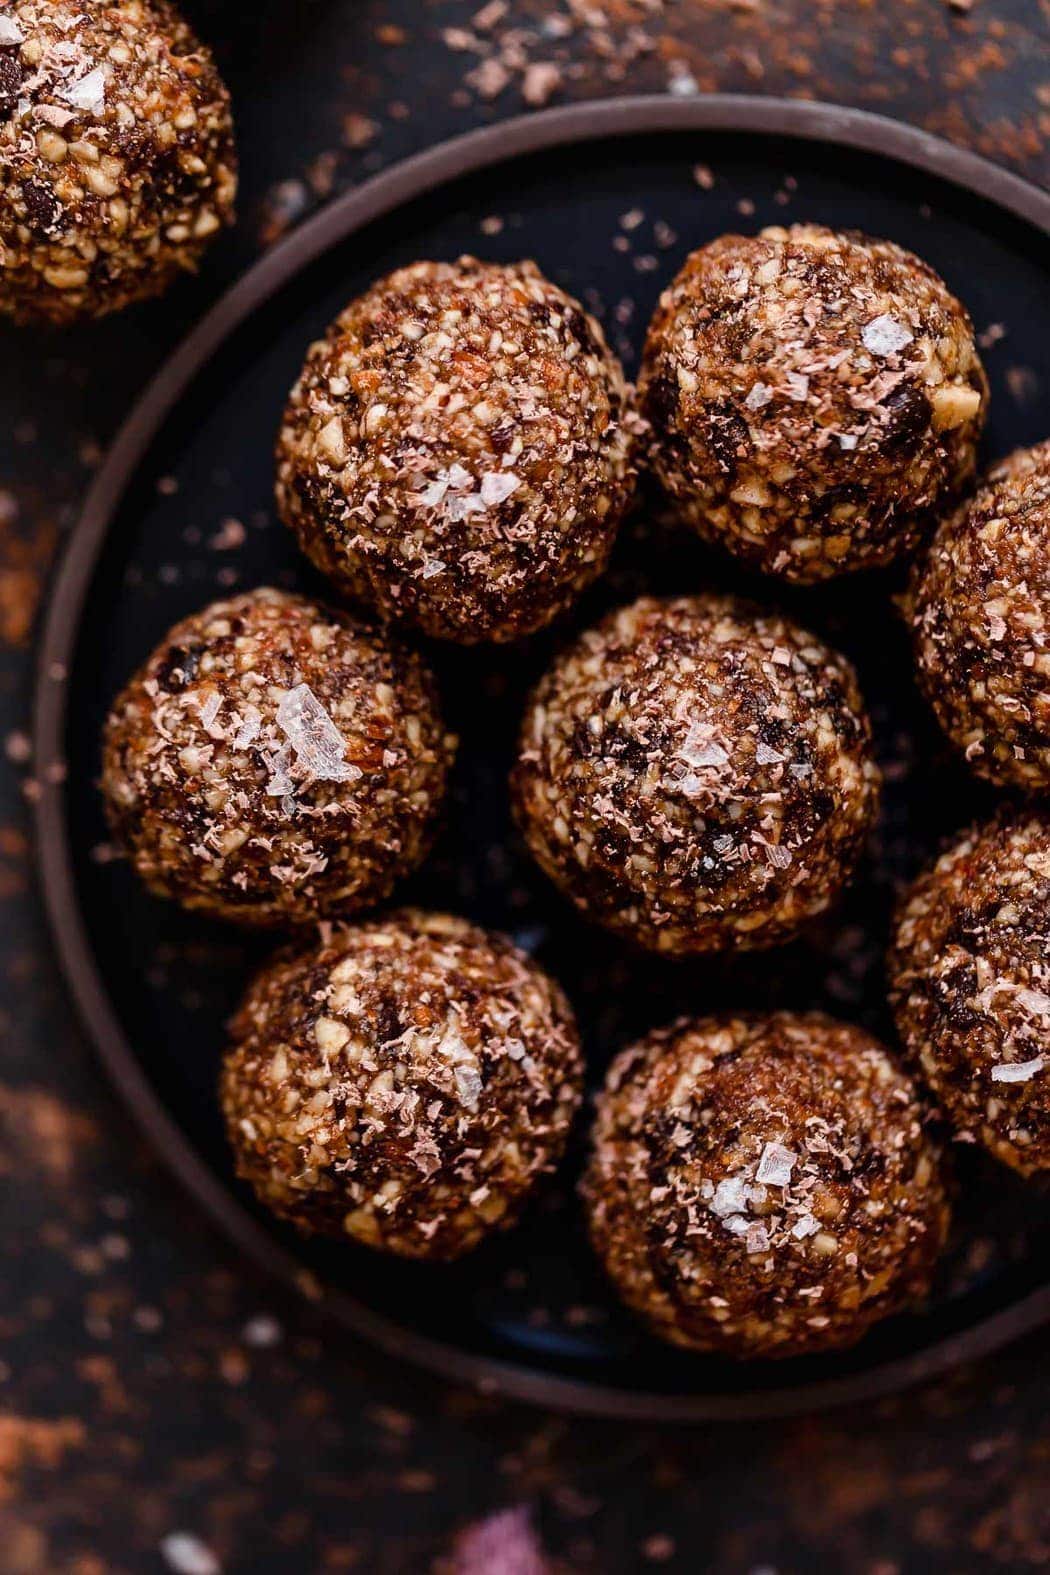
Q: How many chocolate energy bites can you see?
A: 9